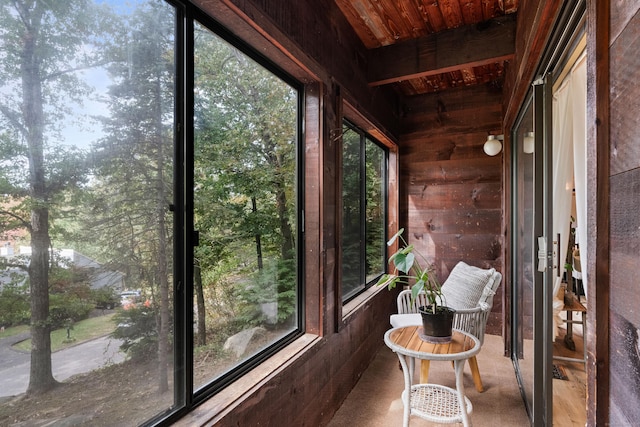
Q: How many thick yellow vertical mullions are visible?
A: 0